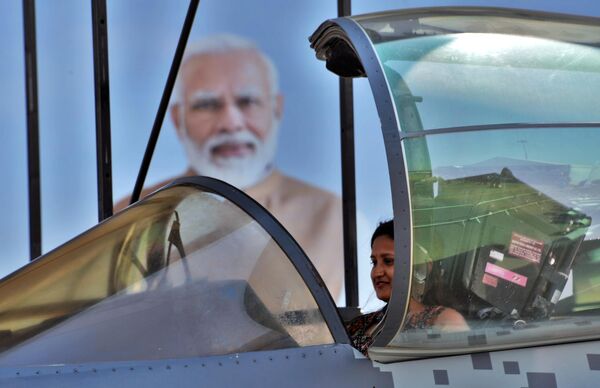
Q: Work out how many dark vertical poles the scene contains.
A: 3